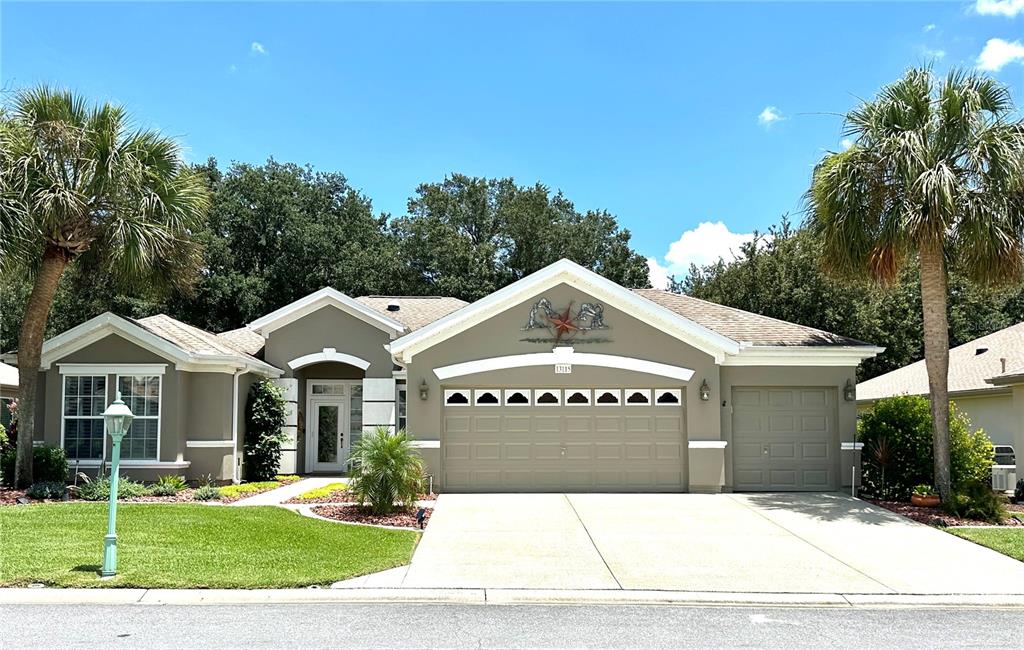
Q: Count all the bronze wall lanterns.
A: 3